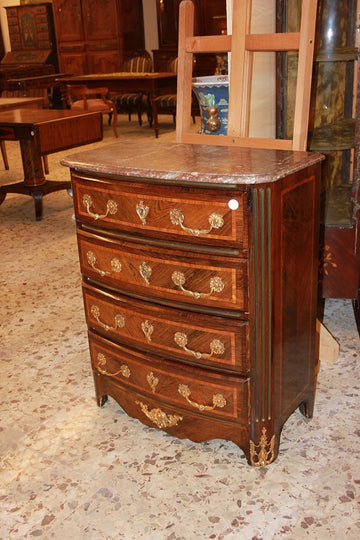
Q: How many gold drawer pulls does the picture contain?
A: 8